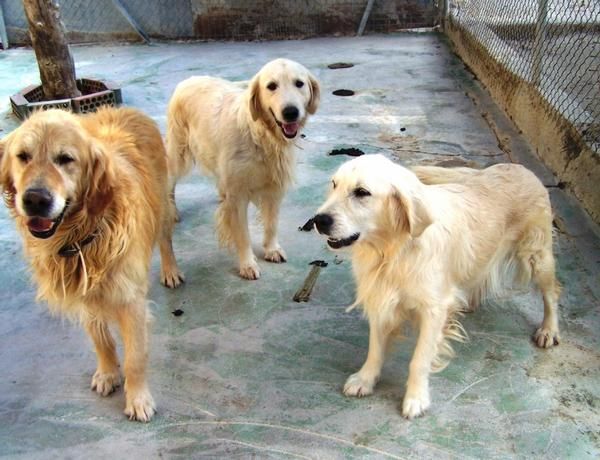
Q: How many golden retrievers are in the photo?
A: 3